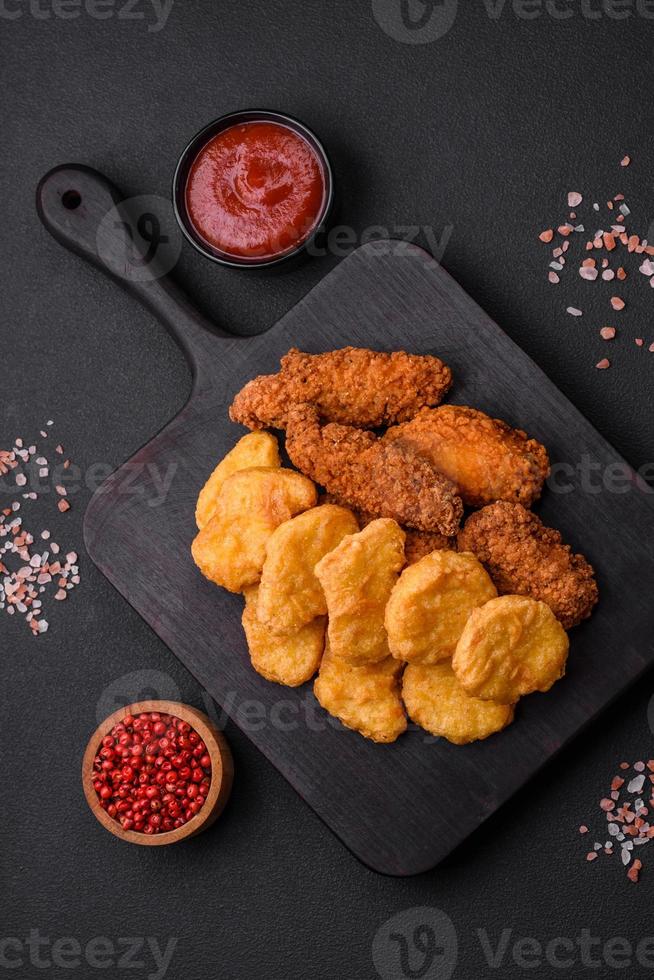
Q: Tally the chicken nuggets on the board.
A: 9